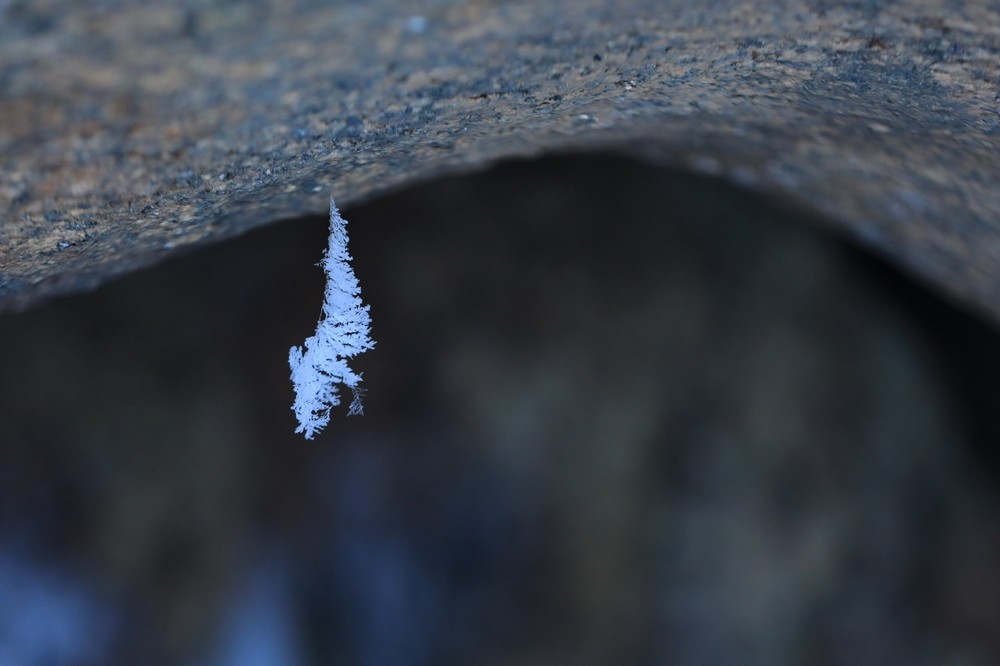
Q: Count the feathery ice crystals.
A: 1